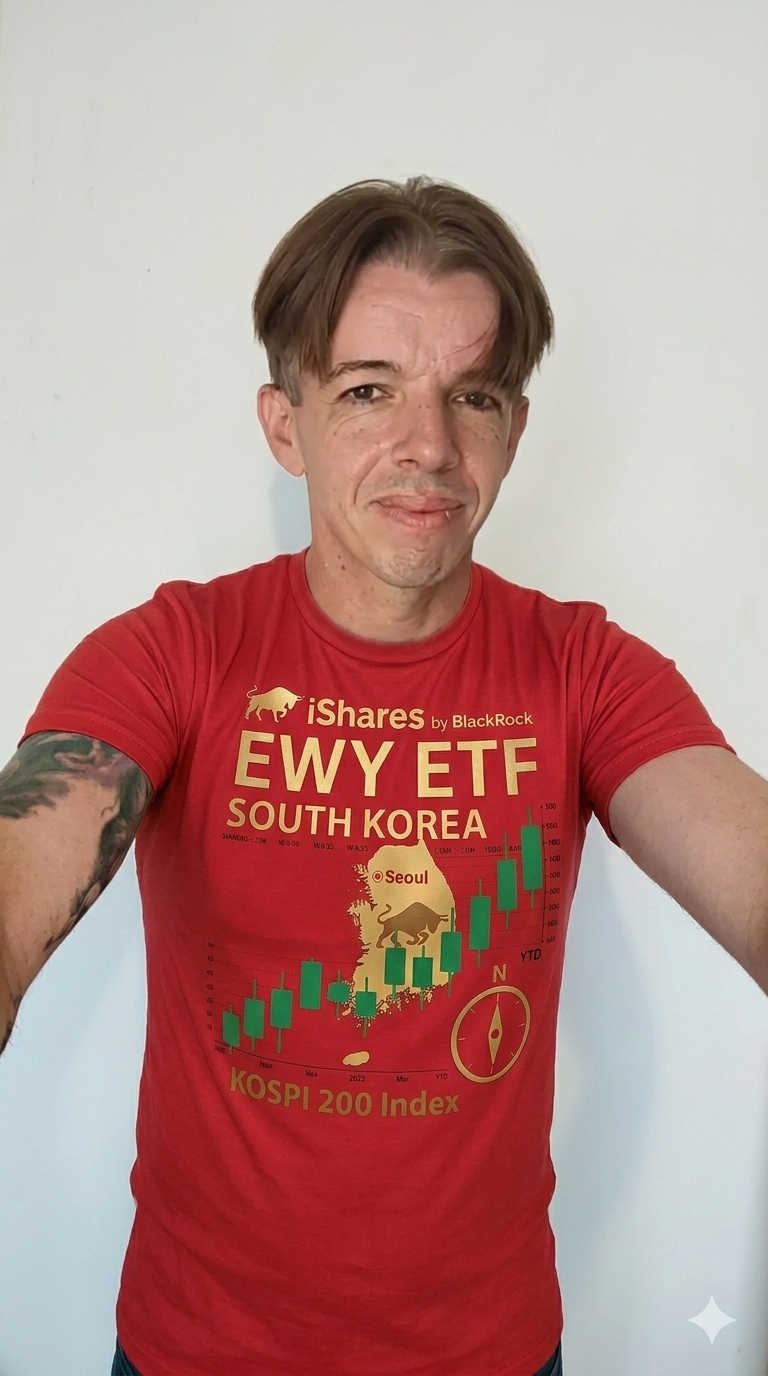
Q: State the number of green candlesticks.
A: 12